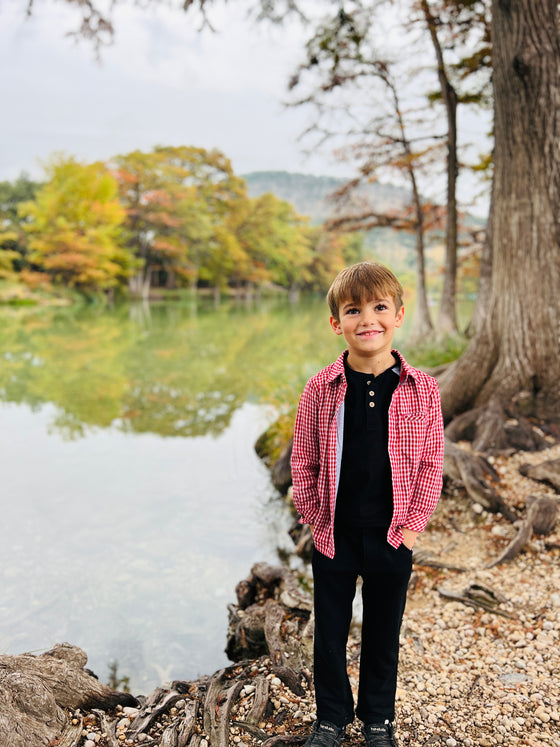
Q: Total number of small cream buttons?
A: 3